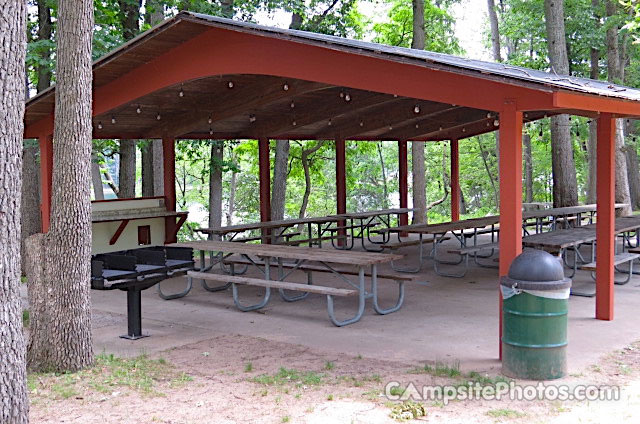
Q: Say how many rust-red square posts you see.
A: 8